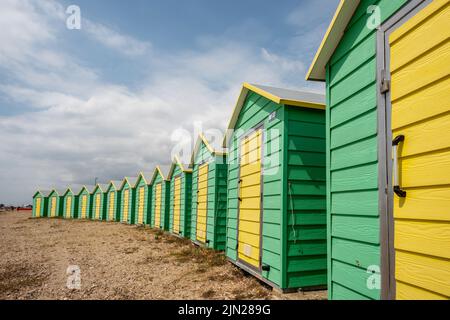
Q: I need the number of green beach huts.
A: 13